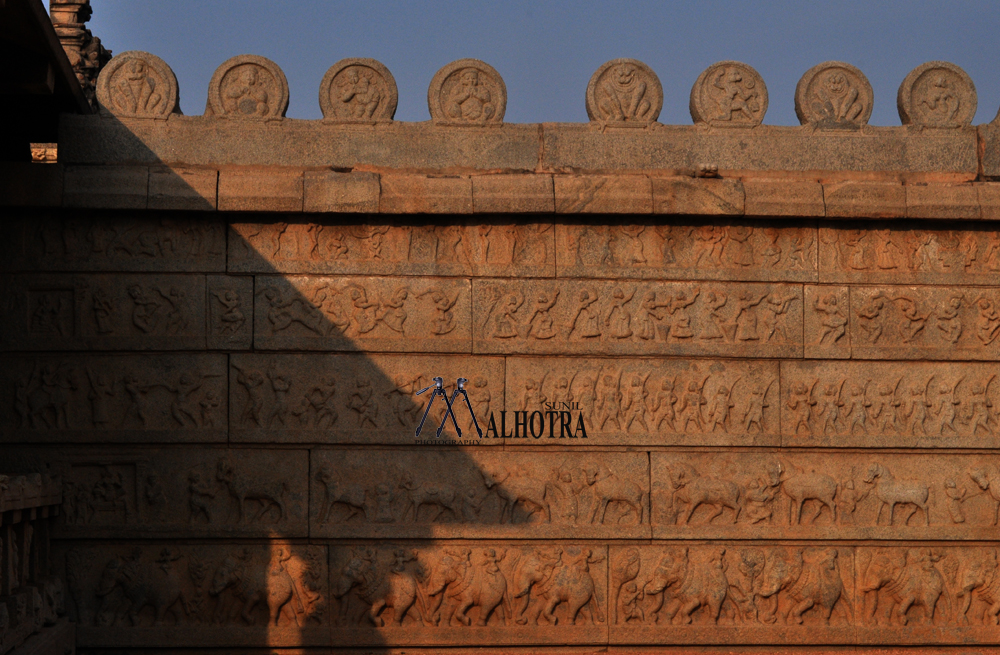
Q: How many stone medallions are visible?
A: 8